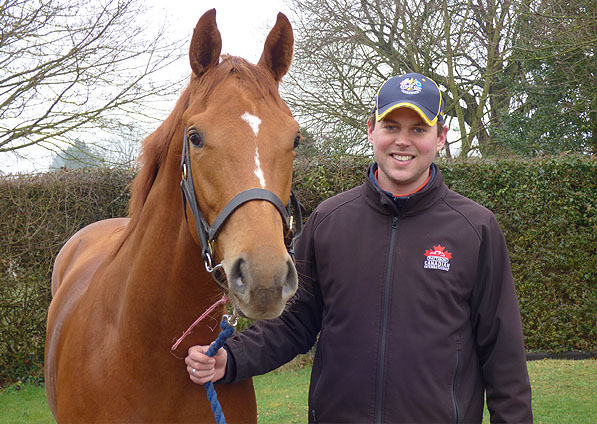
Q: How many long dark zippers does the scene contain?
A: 1